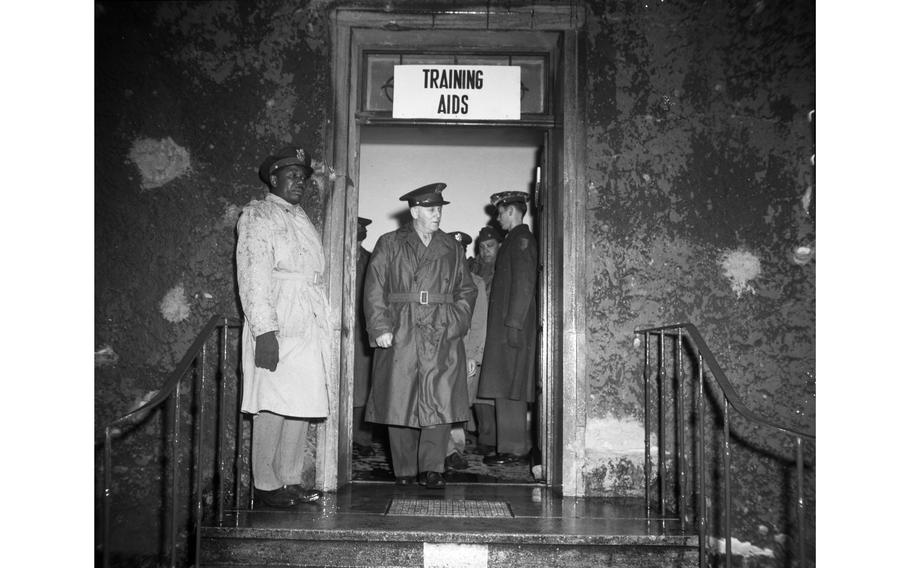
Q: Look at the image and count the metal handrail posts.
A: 12